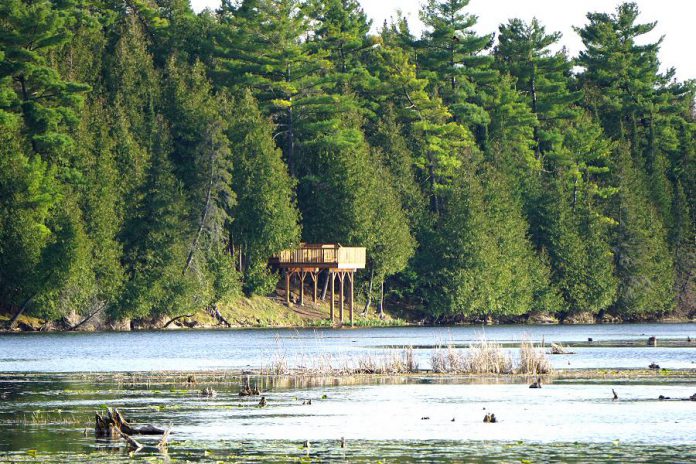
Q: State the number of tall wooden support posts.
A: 6